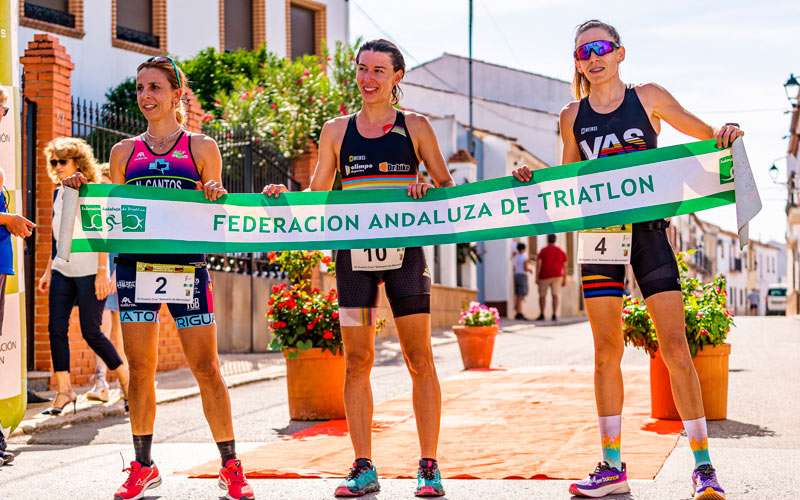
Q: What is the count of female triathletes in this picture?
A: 3